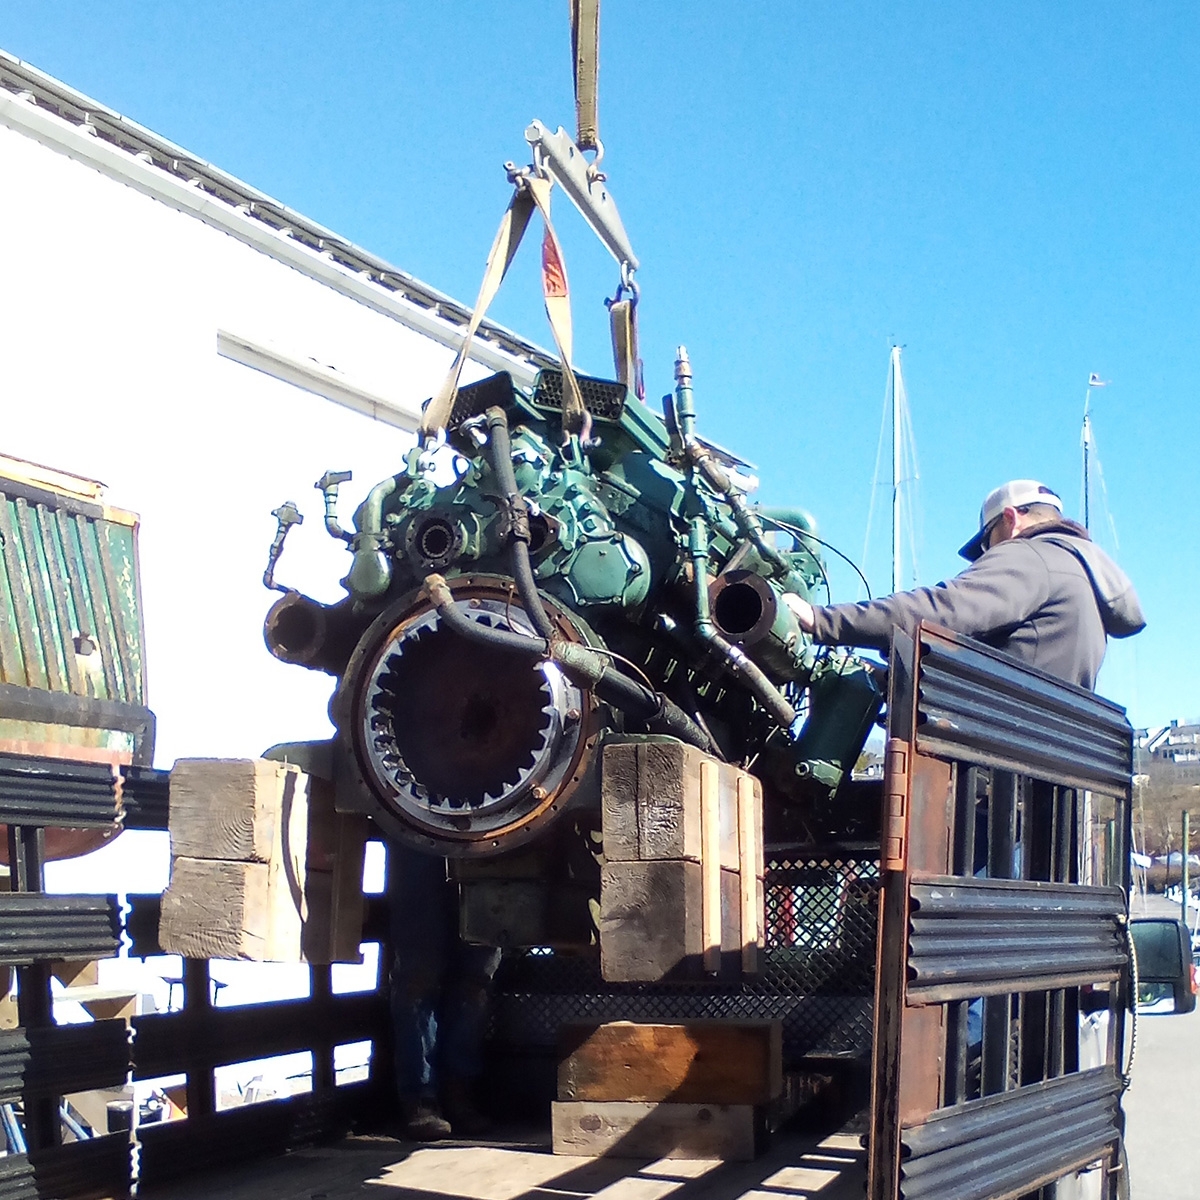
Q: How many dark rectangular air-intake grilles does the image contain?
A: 2